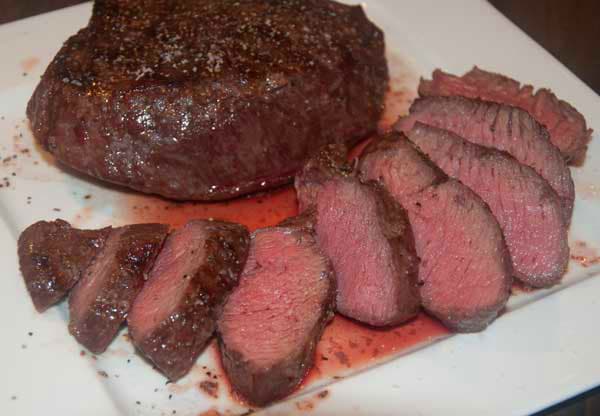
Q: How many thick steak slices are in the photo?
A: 9